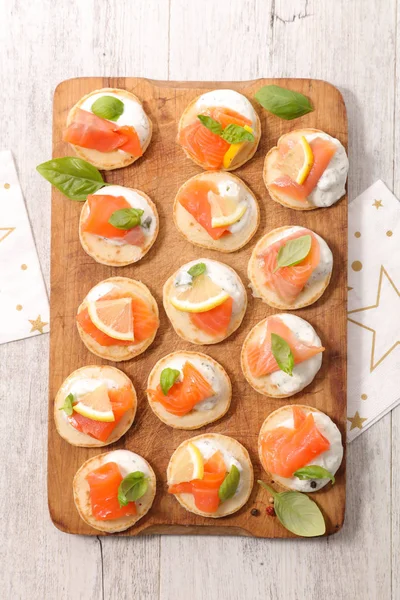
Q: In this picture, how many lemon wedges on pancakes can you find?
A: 7